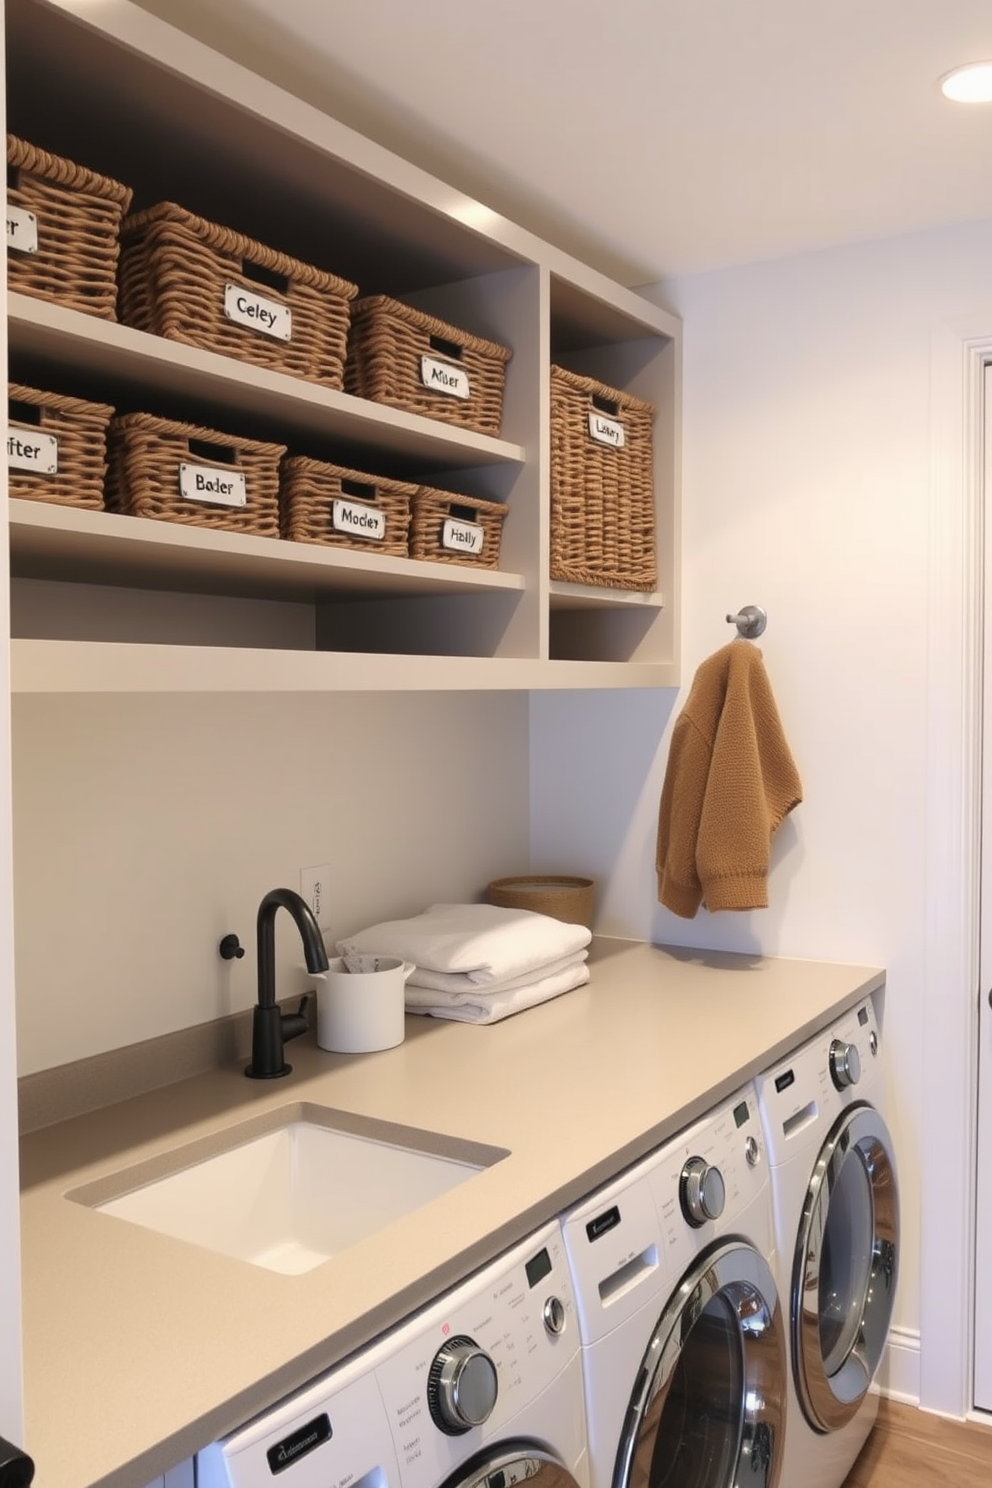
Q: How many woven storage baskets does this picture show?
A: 8